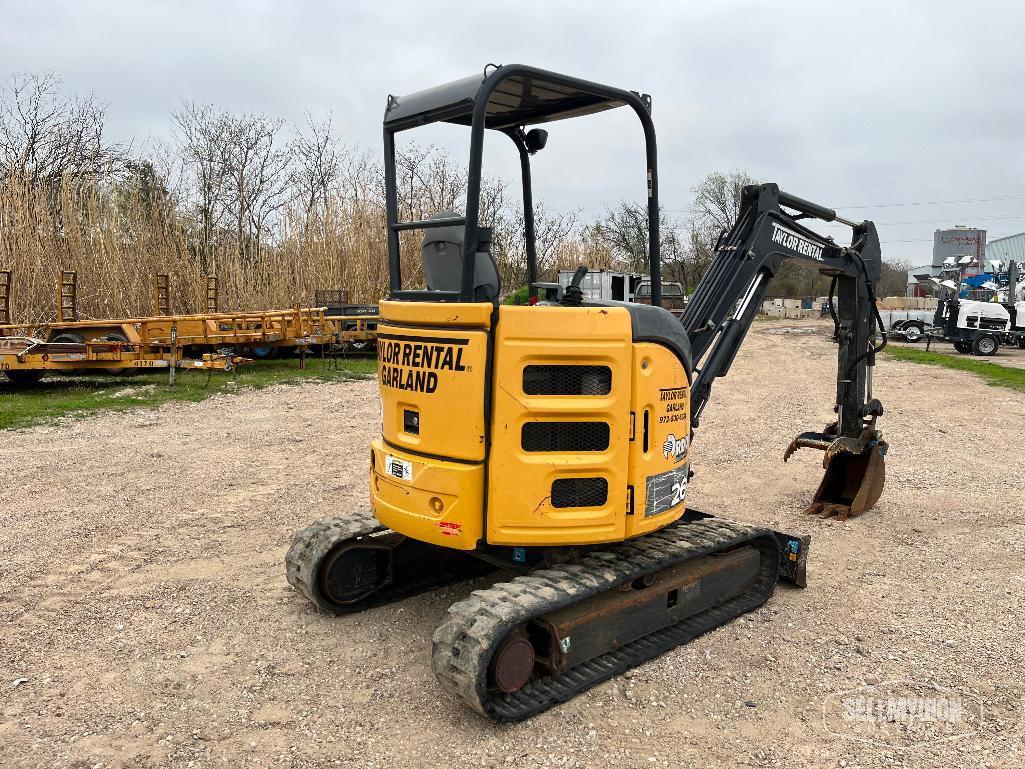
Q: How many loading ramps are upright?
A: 4